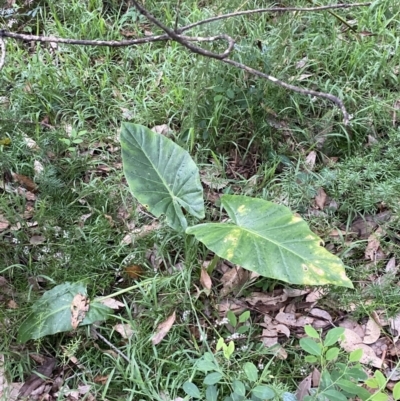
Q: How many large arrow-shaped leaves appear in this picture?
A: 3